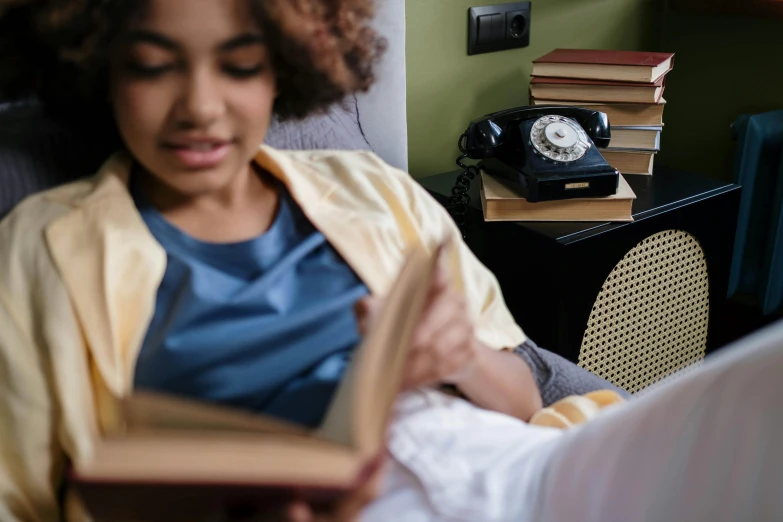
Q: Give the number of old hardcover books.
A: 7